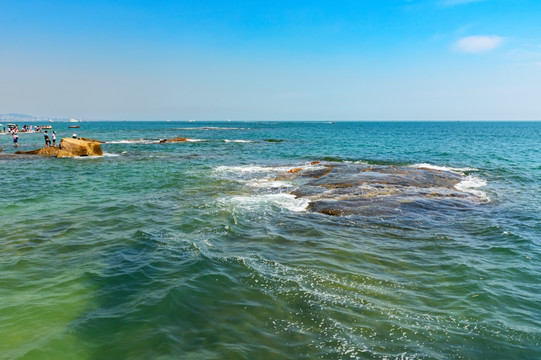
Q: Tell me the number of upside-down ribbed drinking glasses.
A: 0